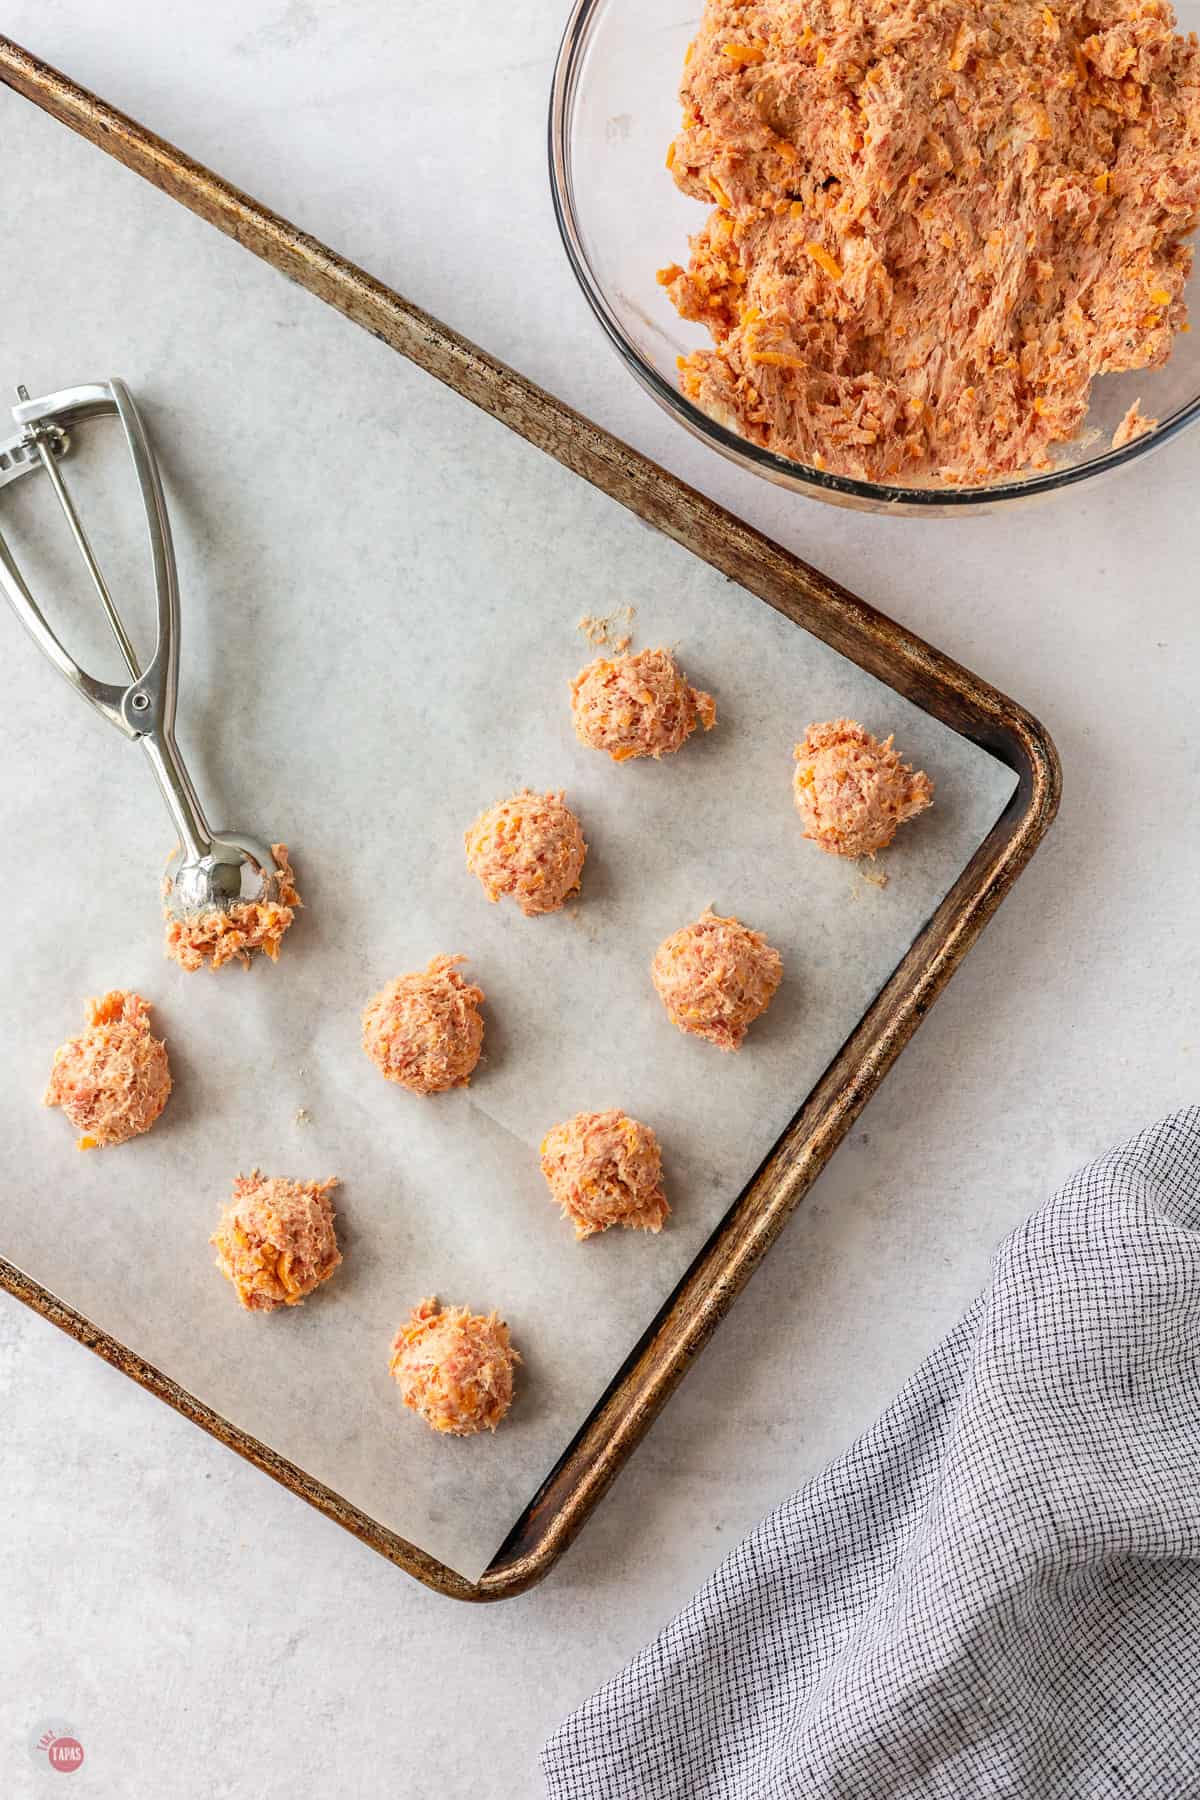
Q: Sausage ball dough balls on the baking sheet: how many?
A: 9